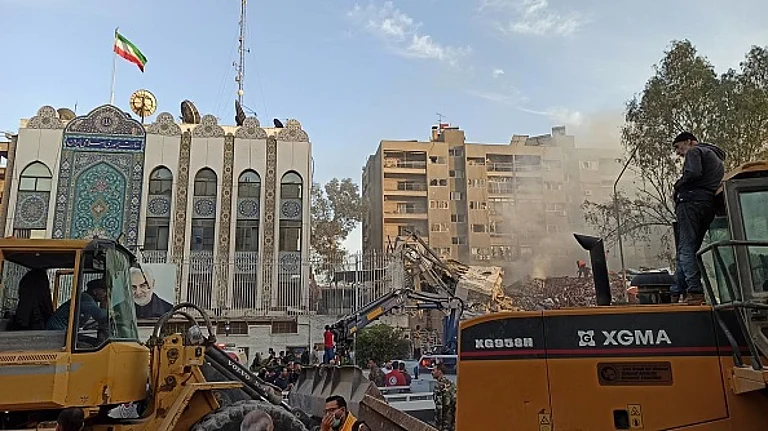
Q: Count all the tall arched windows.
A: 5